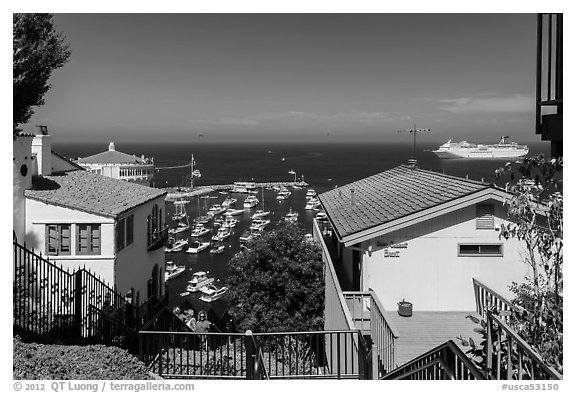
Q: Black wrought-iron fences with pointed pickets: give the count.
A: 1